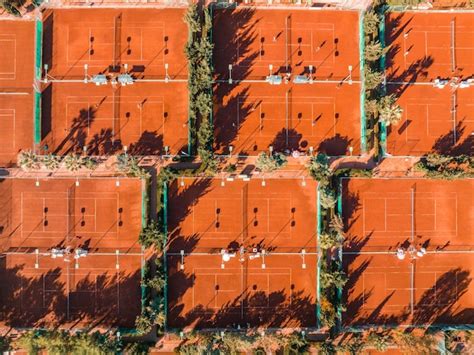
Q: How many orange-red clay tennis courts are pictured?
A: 14